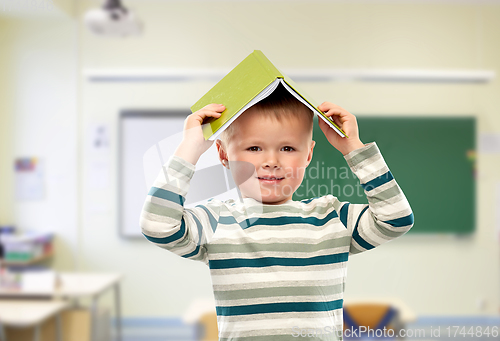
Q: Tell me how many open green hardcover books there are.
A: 1